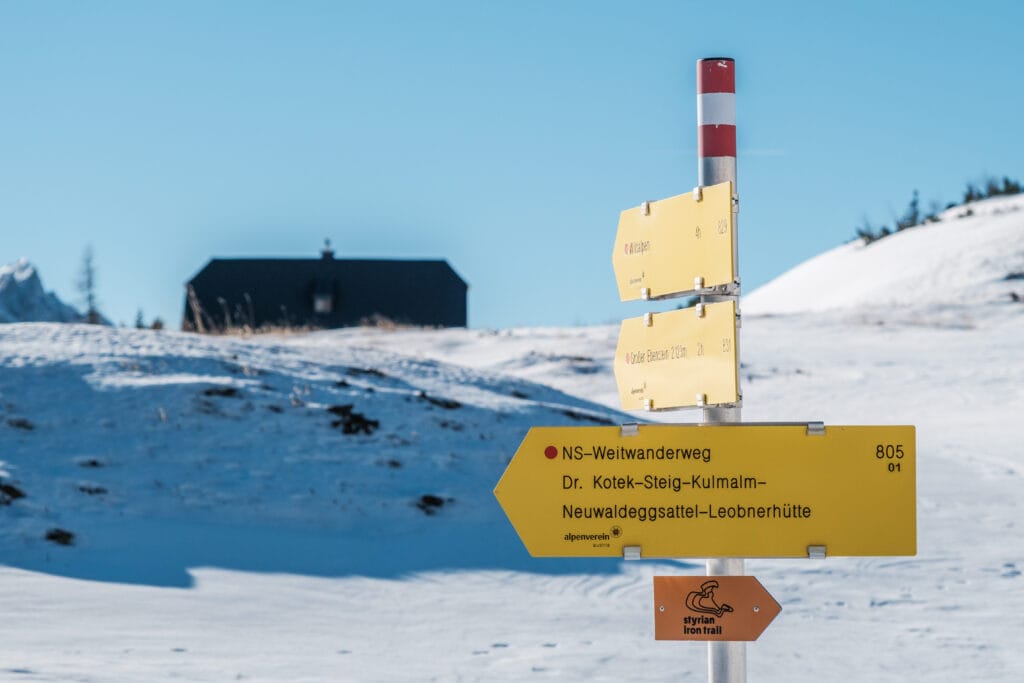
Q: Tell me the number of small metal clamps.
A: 12